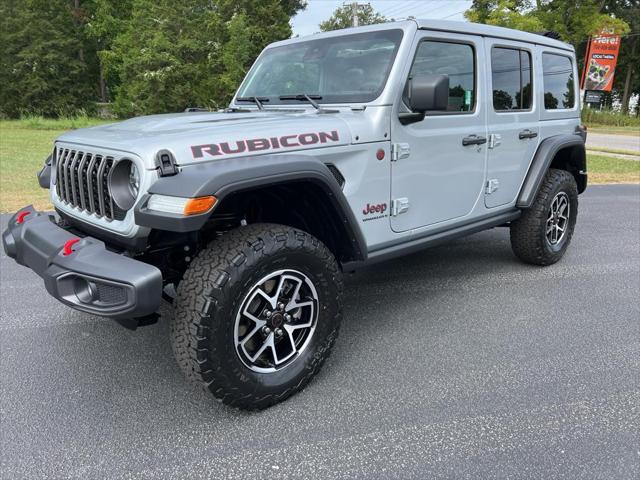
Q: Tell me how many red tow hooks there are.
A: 2